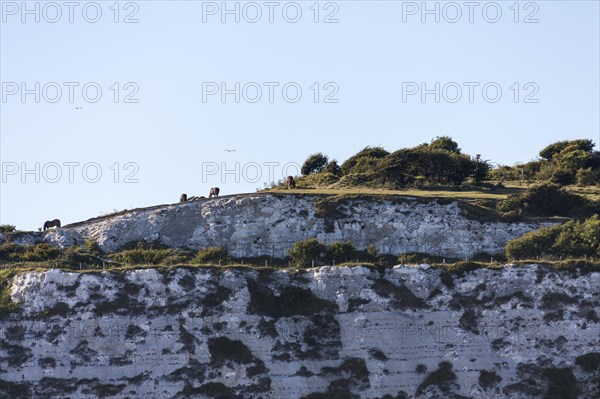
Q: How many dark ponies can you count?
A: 4